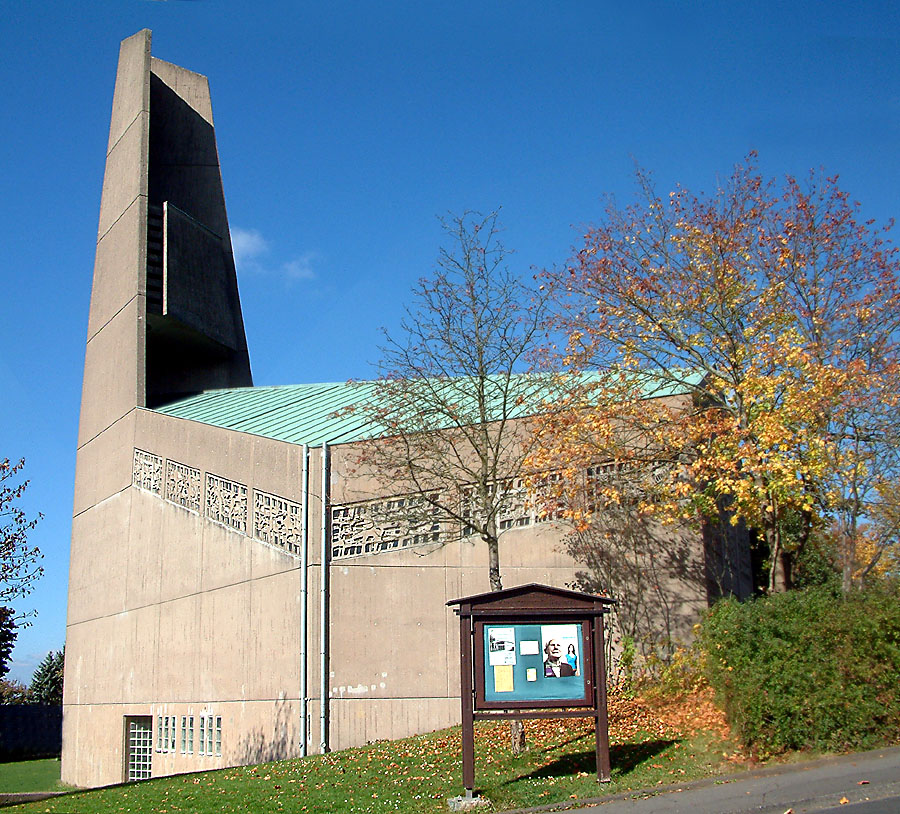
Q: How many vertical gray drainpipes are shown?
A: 2